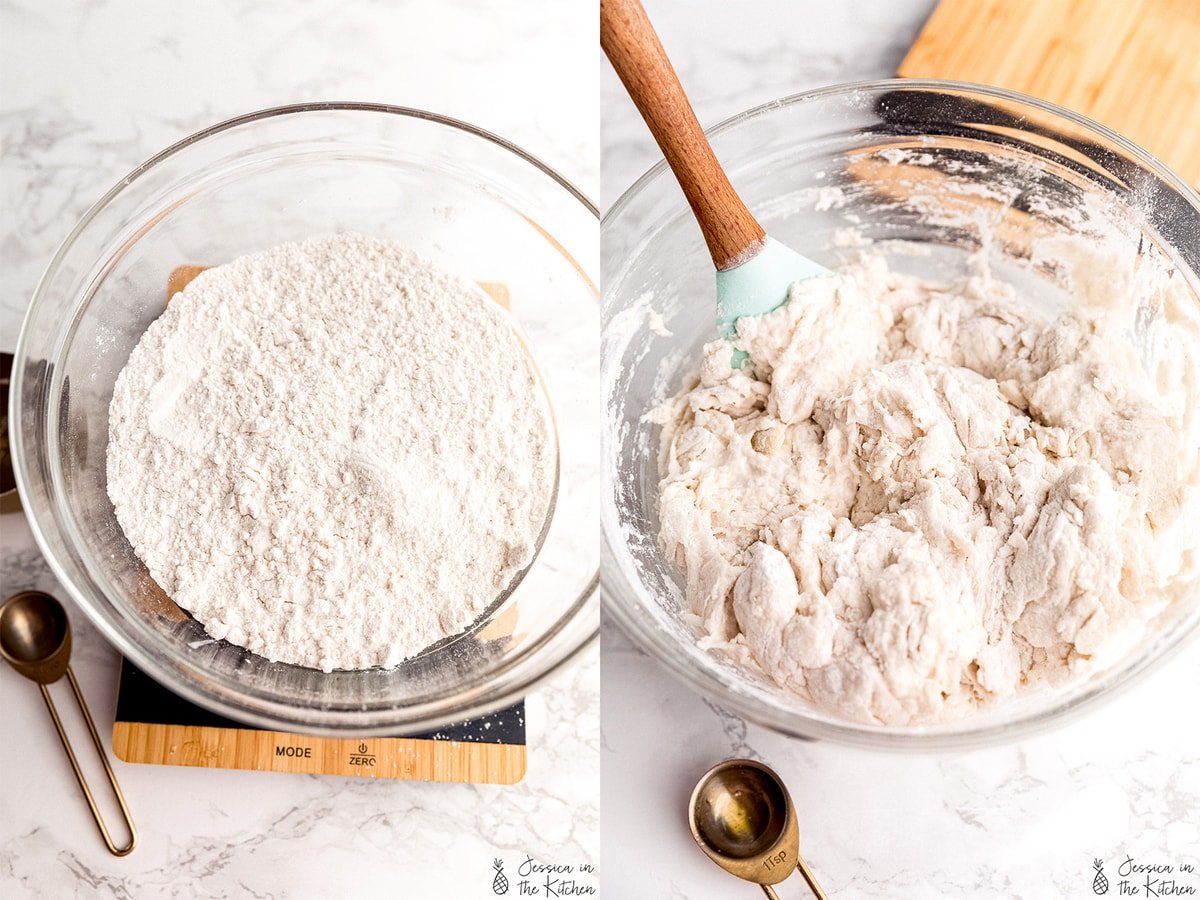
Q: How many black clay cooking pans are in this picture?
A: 0